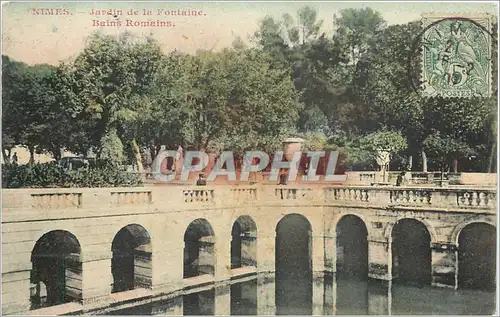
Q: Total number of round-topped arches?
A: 8